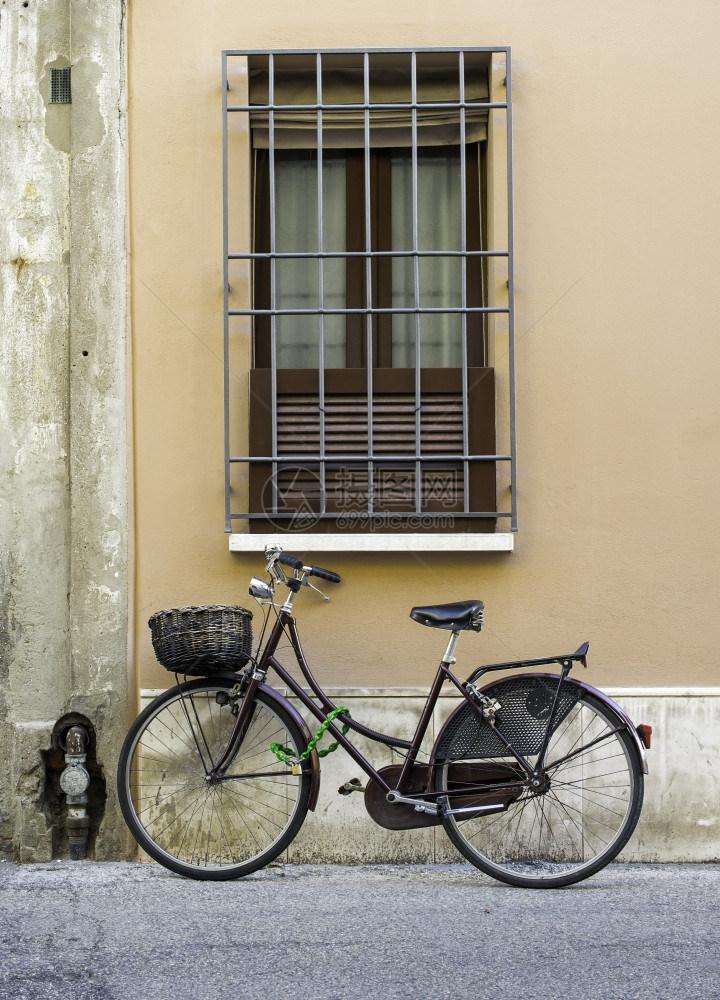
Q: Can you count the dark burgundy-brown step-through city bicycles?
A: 1